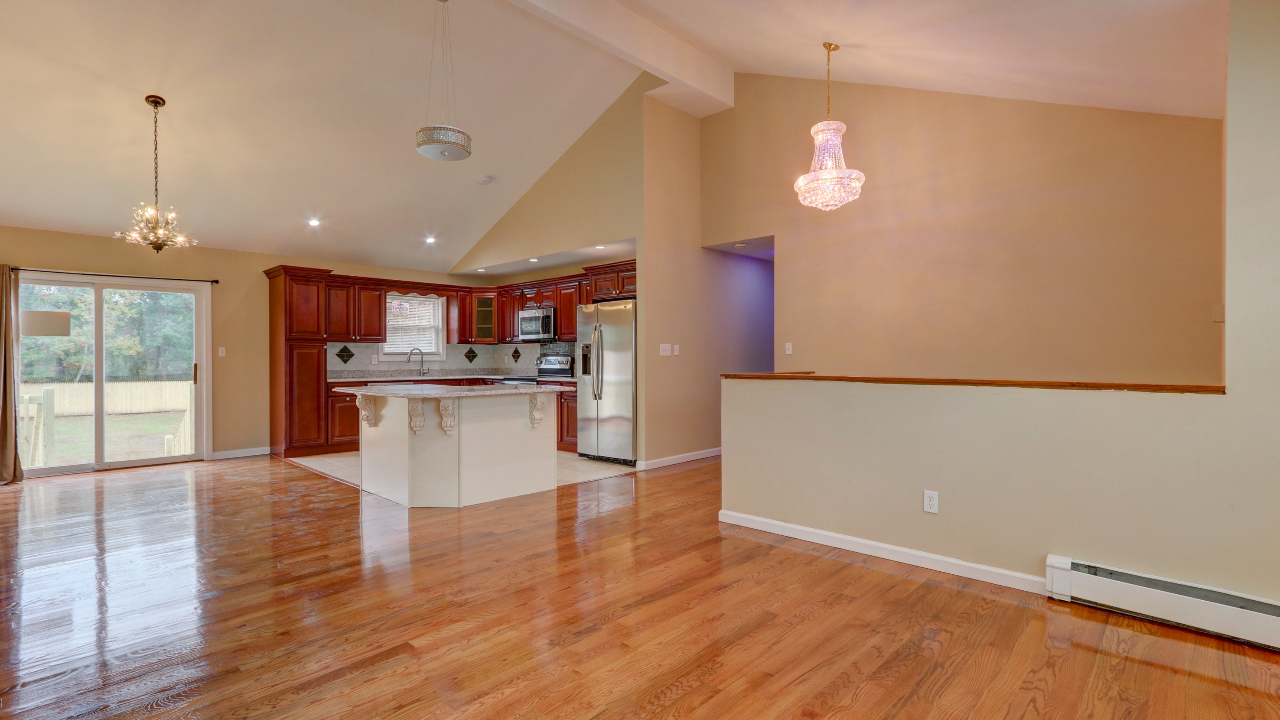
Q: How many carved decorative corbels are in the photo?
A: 4